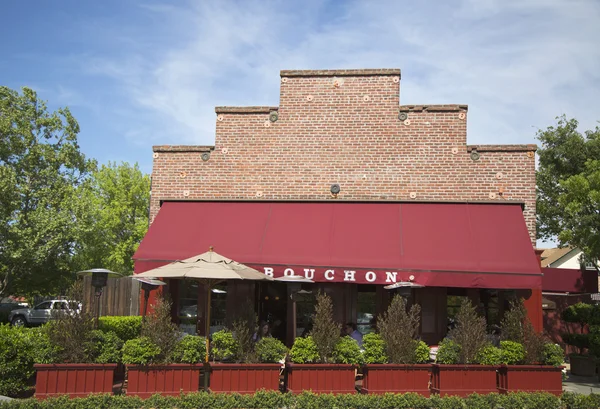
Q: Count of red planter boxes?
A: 7